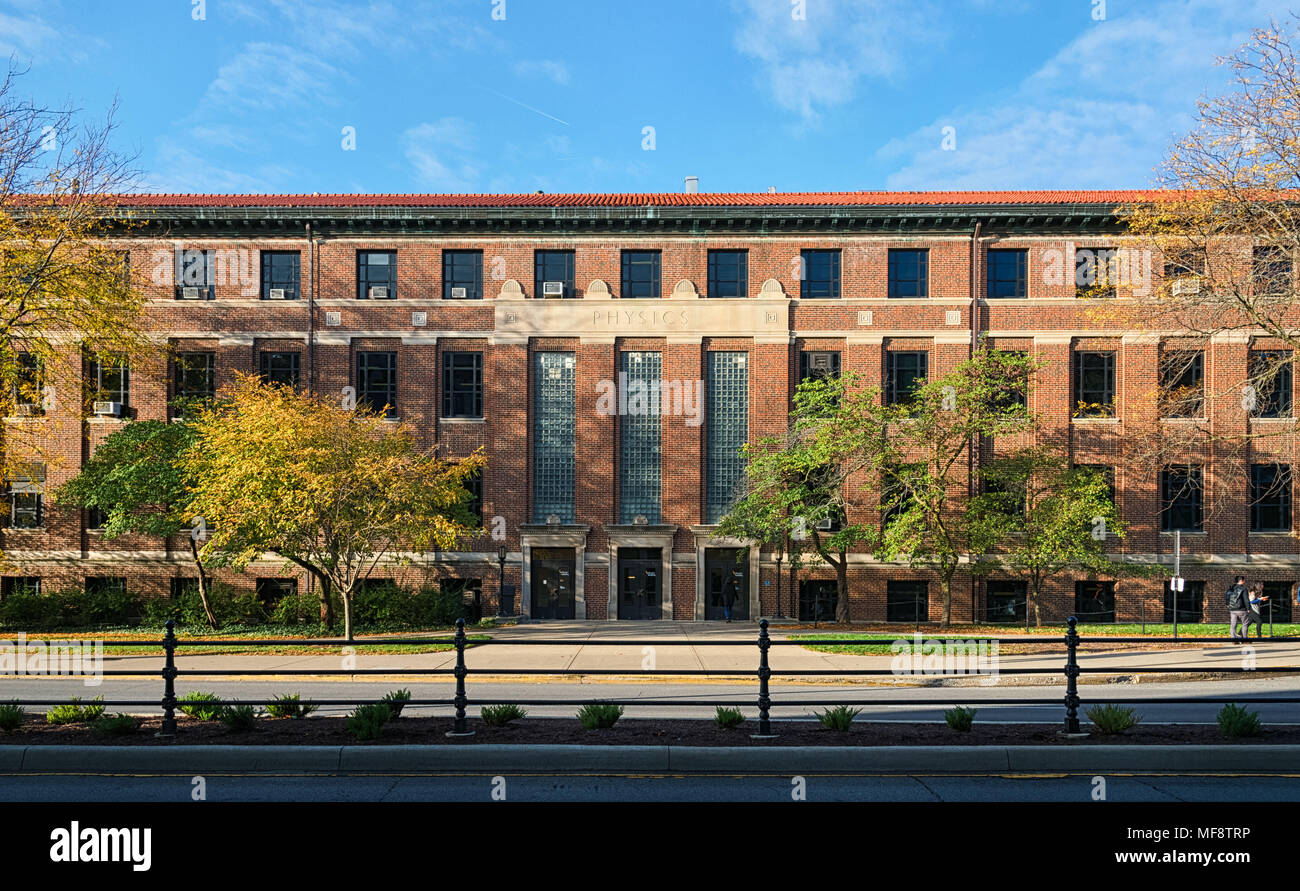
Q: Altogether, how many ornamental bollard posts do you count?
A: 4